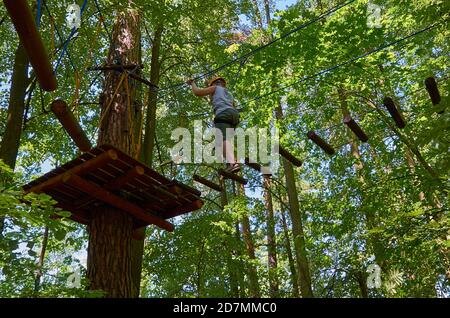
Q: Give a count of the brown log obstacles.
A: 10